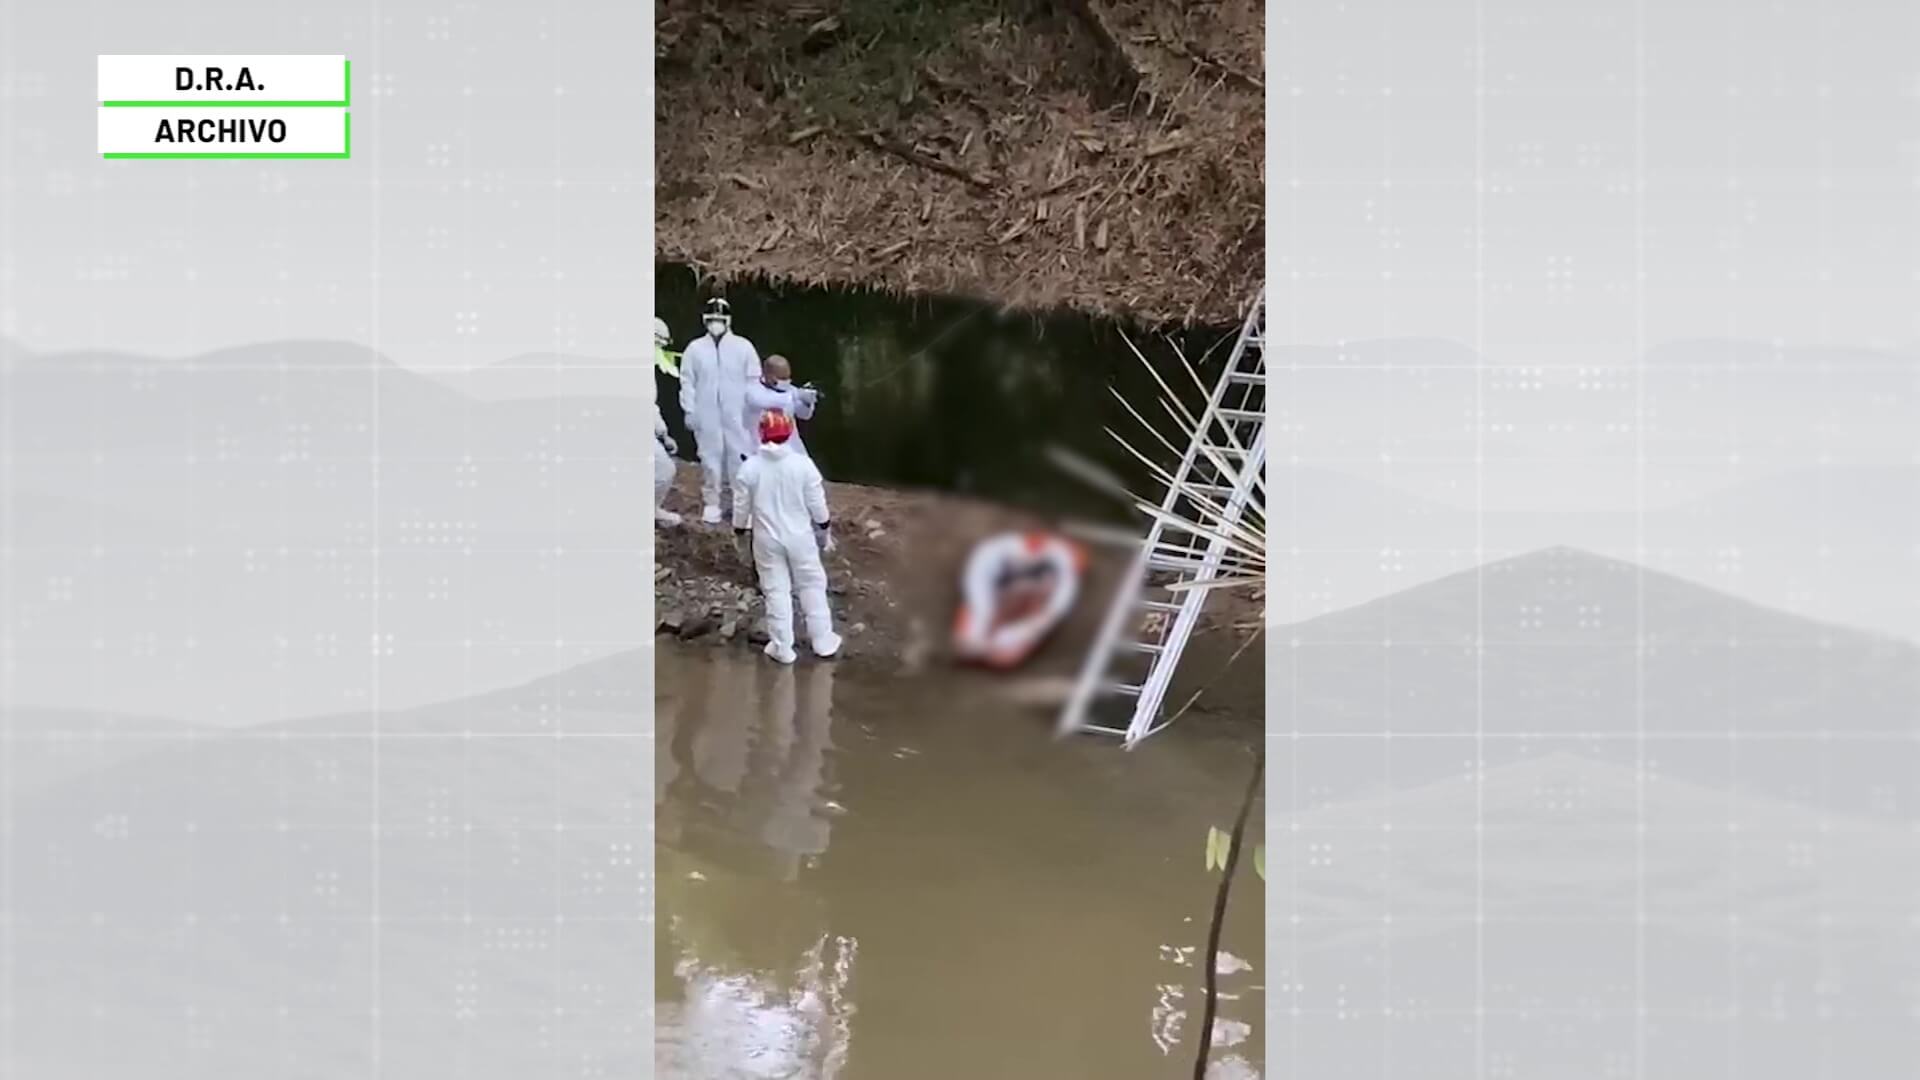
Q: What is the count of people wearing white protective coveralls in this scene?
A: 4